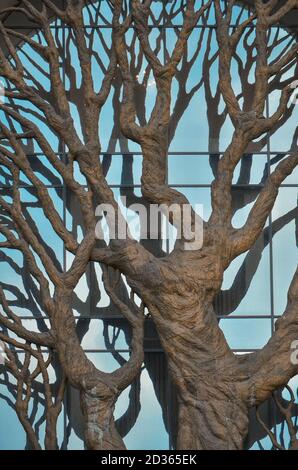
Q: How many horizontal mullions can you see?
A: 5